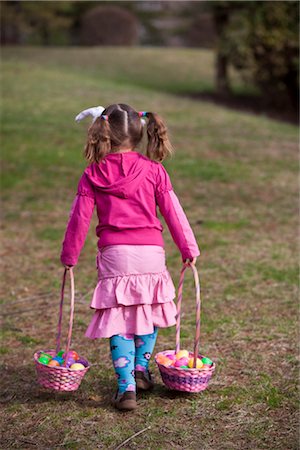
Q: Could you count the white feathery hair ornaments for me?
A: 1